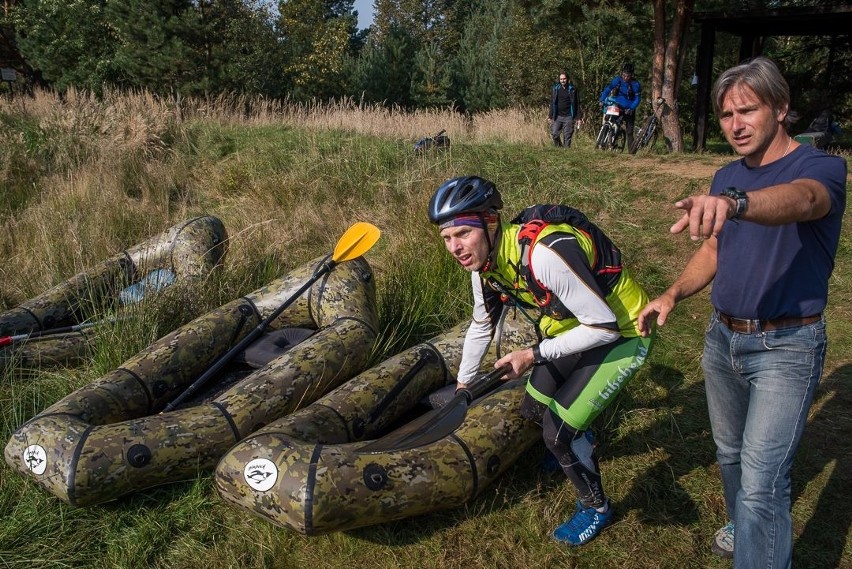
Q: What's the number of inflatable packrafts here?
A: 3